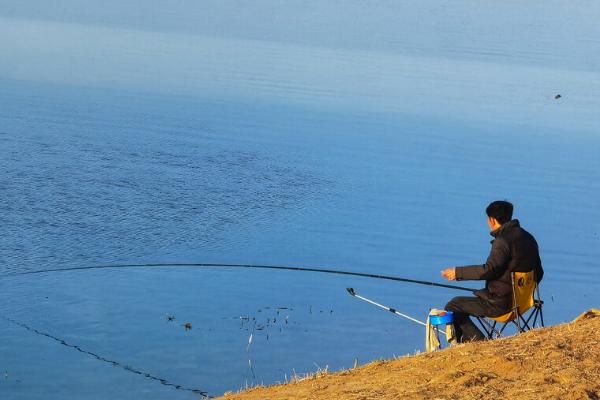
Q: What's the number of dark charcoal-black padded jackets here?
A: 1